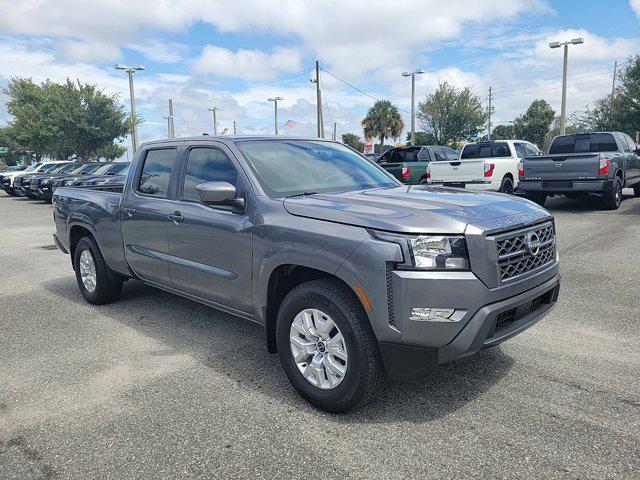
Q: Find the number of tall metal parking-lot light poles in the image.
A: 5